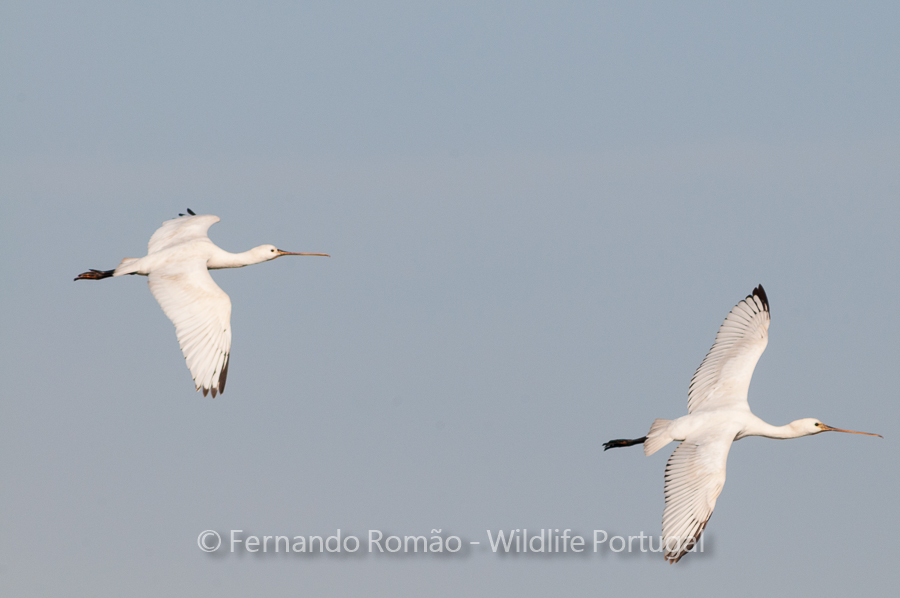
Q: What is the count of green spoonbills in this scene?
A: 0